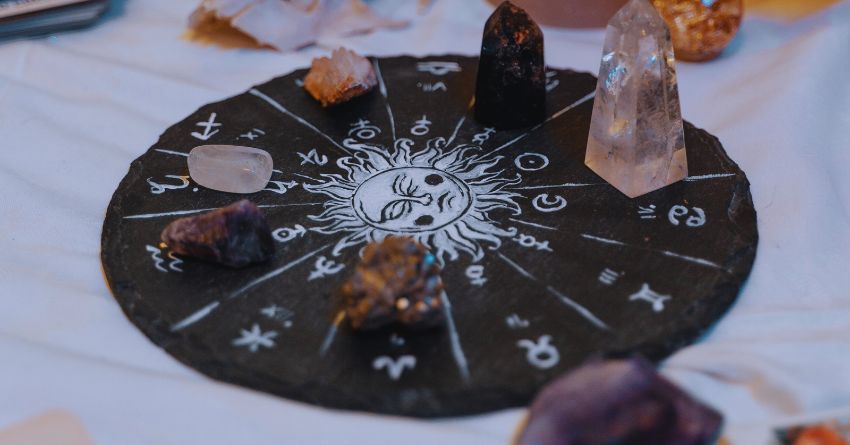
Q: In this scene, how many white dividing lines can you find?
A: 12